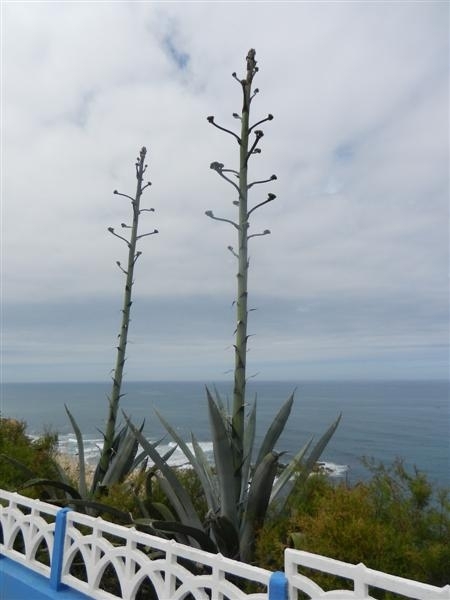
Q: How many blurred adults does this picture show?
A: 0